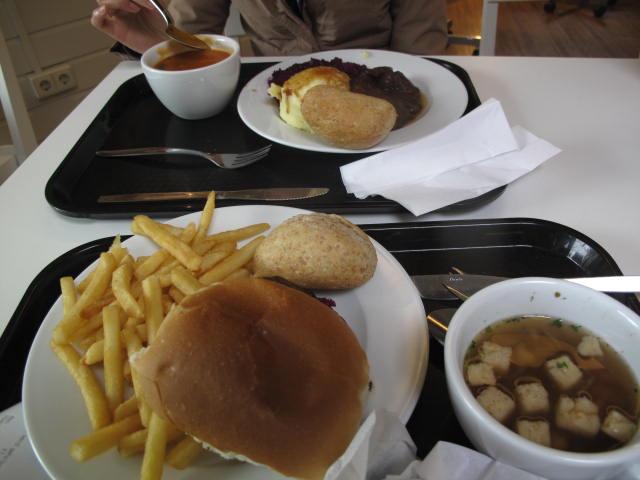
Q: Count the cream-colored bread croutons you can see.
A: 9